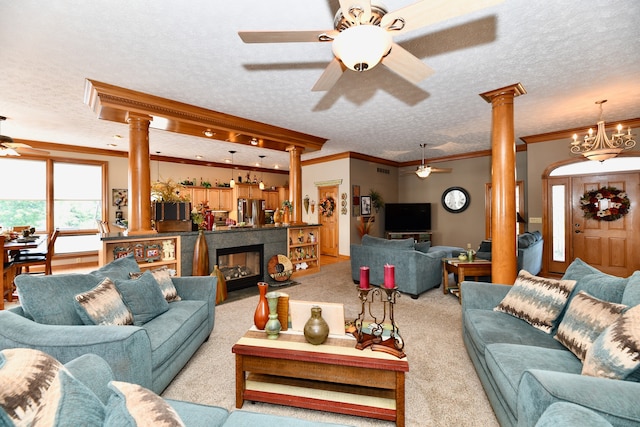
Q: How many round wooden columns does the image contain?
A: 3